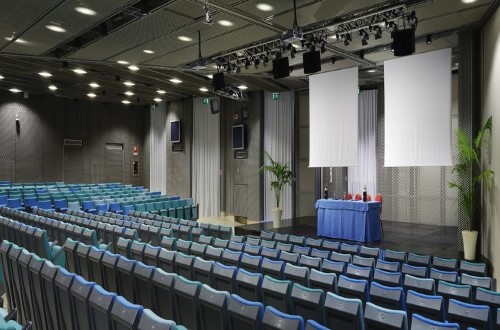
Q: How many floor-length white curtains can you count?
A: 4